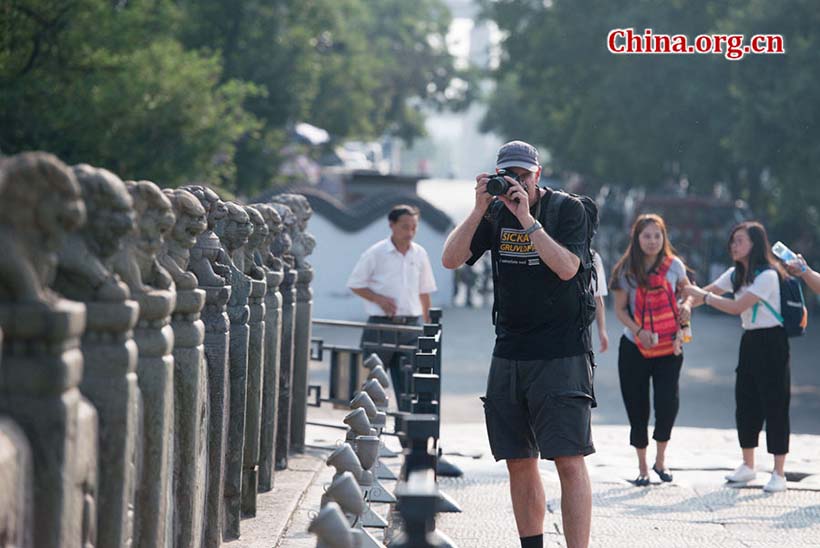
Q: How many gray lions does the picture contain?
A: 10